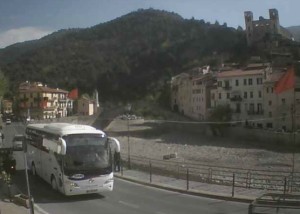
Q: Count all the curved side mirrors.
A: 2